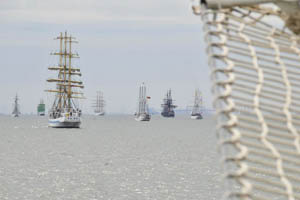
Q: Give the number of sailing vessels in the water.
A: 7